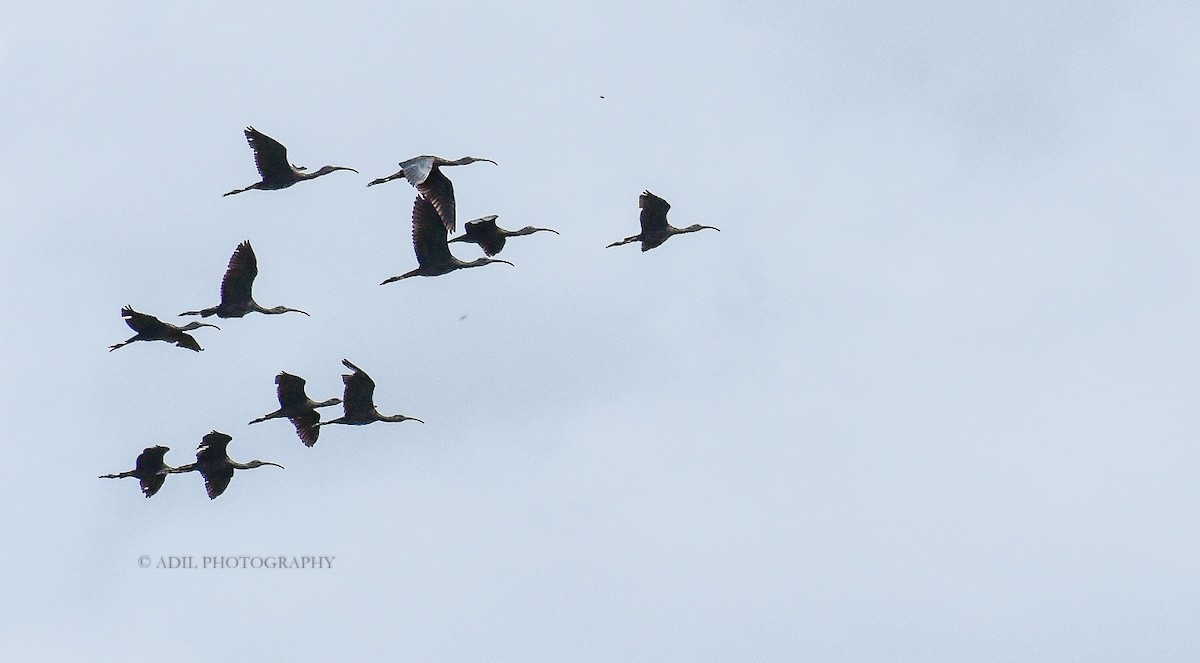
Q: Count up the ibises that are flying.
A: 11